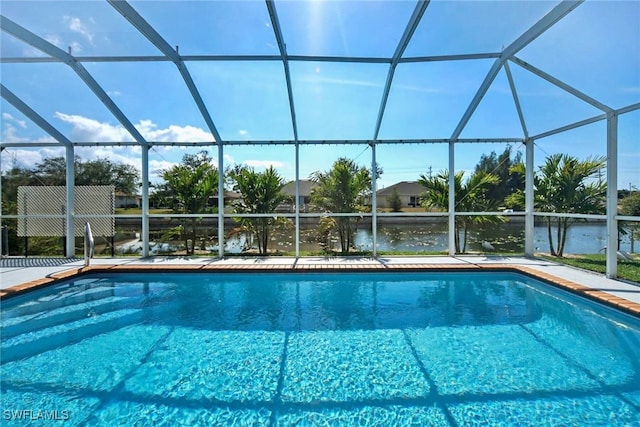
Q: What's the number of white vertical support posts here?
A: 8